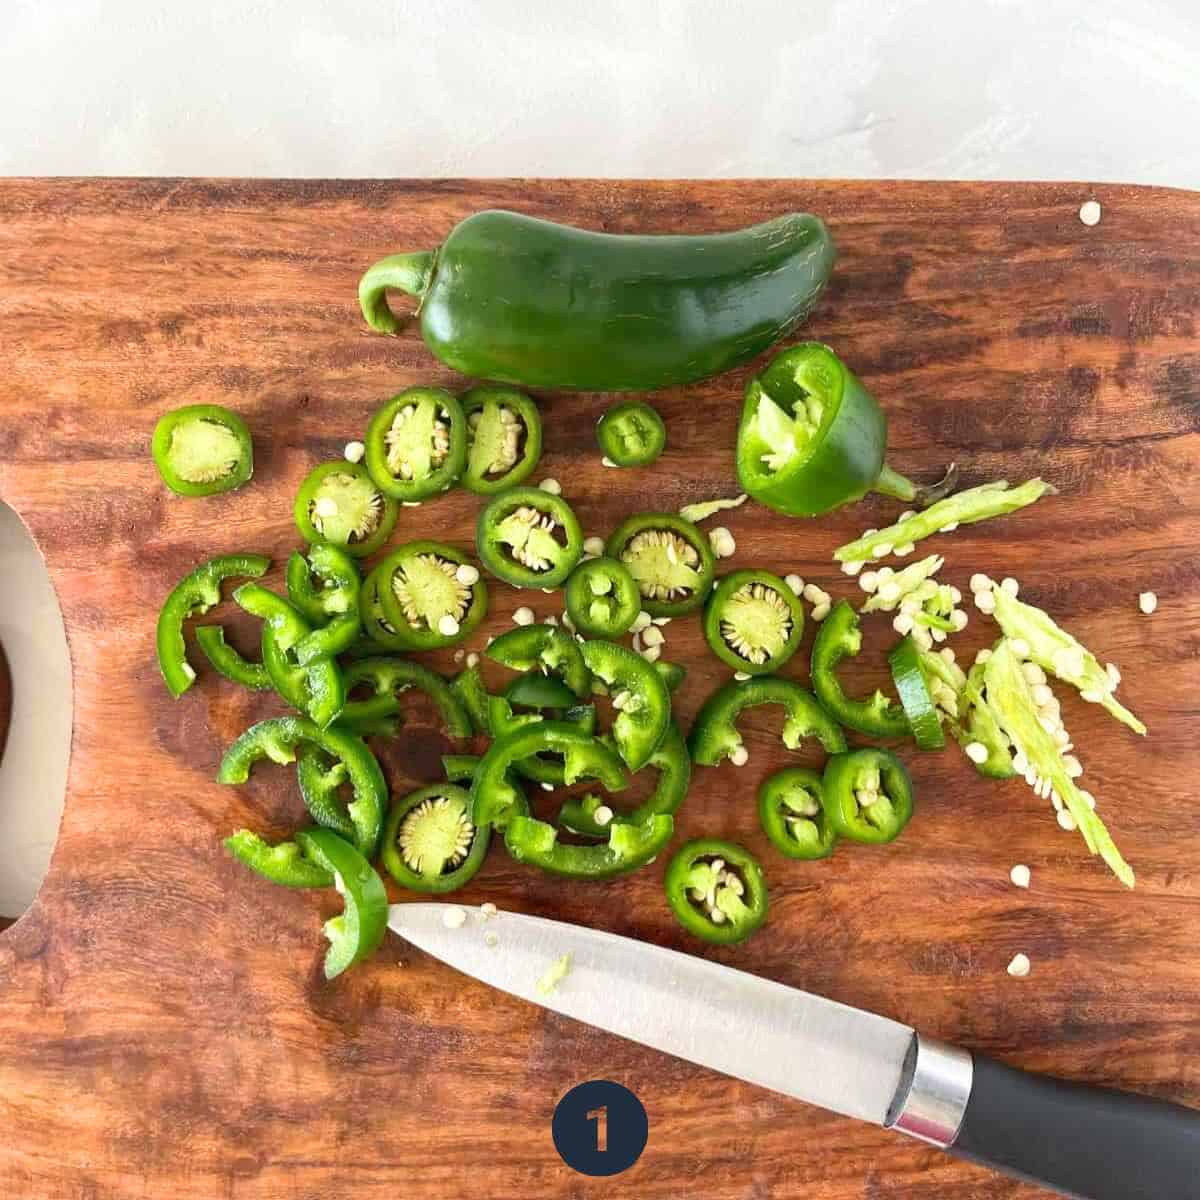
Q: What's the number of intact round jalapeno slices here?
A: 15